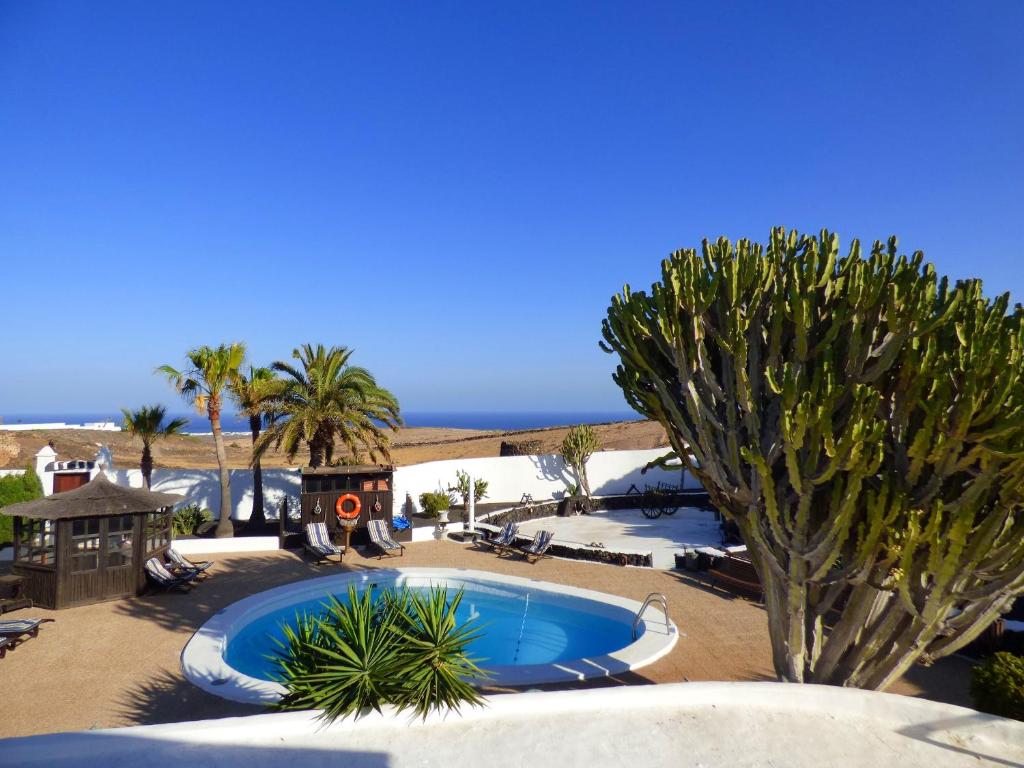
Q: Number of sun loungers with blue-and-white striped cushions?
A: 8